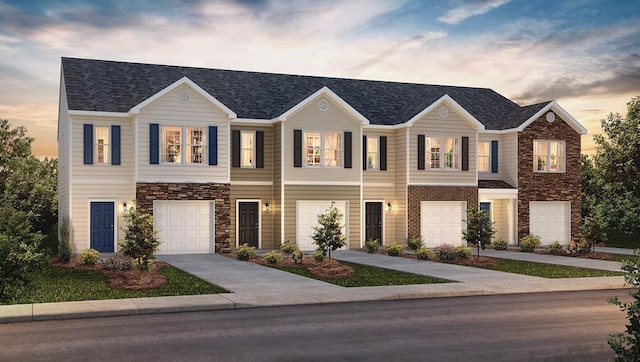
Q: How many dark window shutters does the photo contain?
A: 13